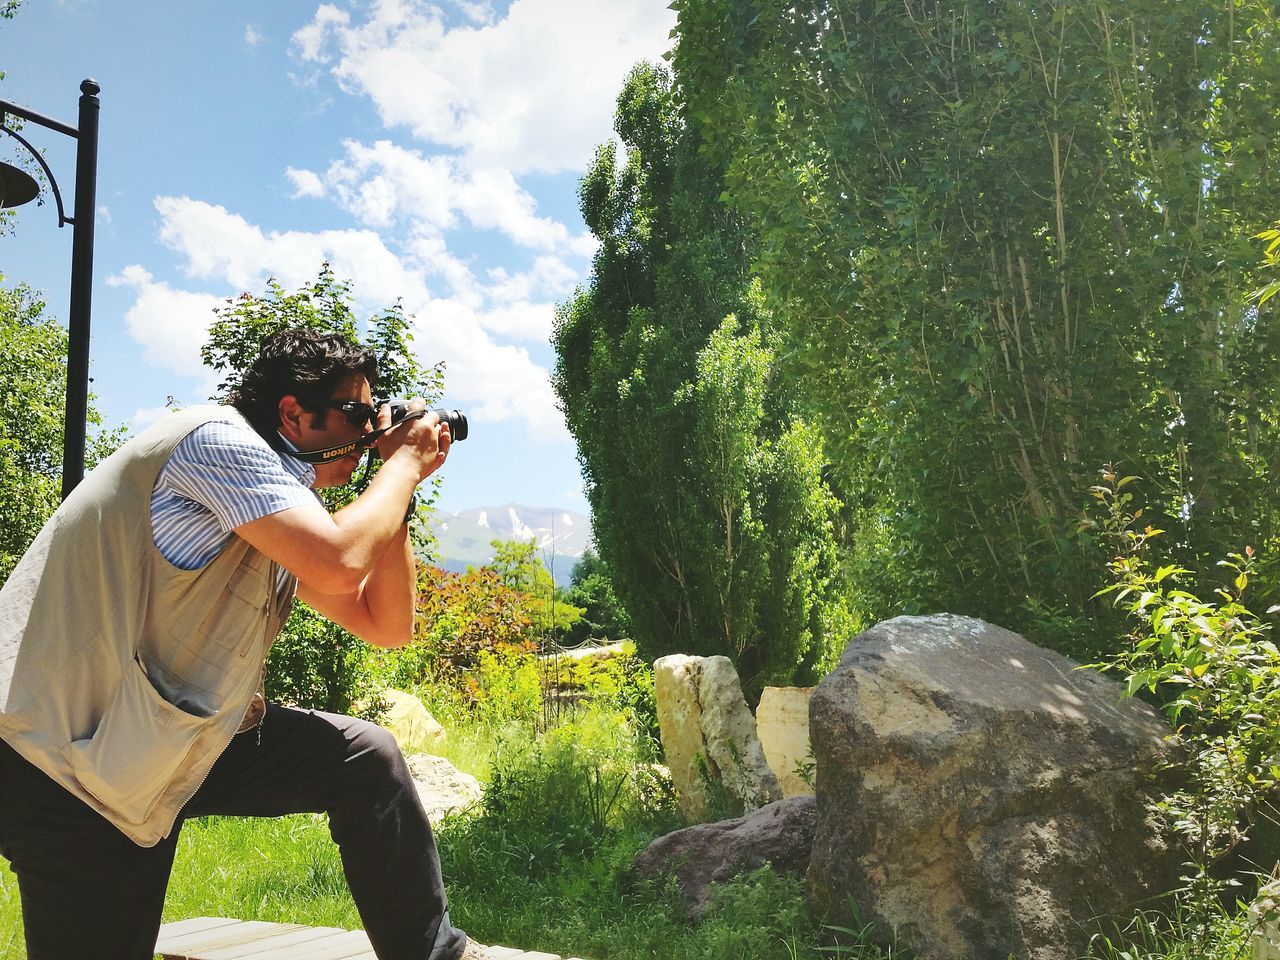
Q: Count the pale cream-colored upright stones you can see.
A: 2